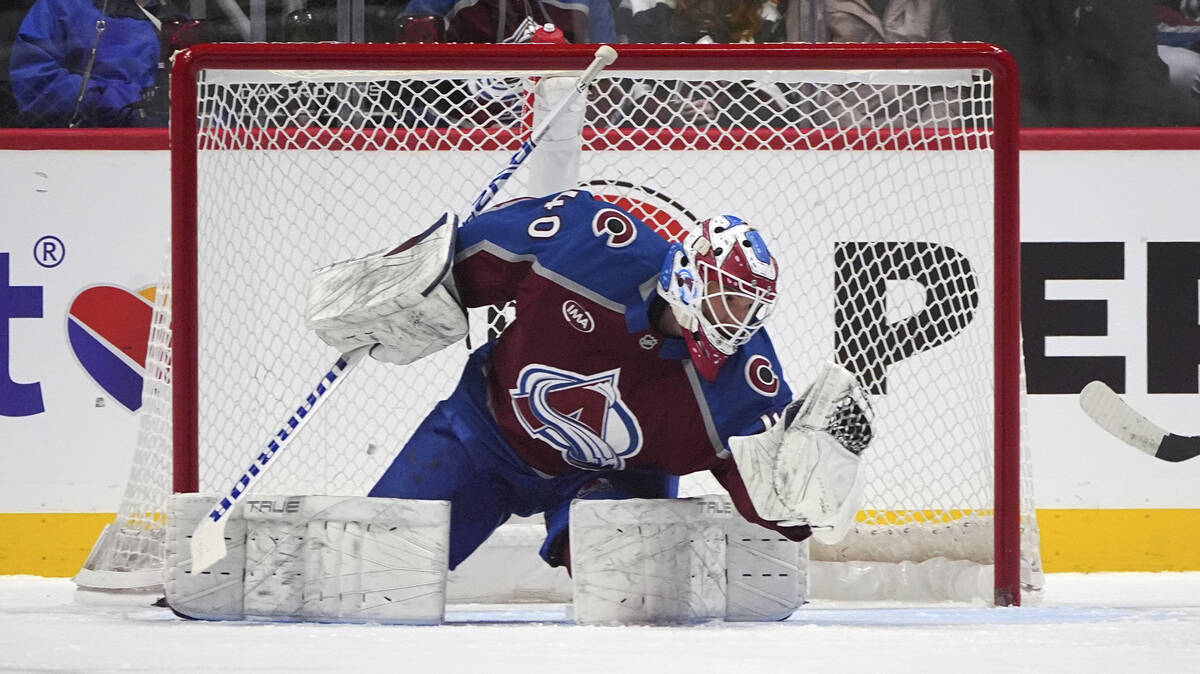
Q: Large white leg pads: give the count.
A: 2